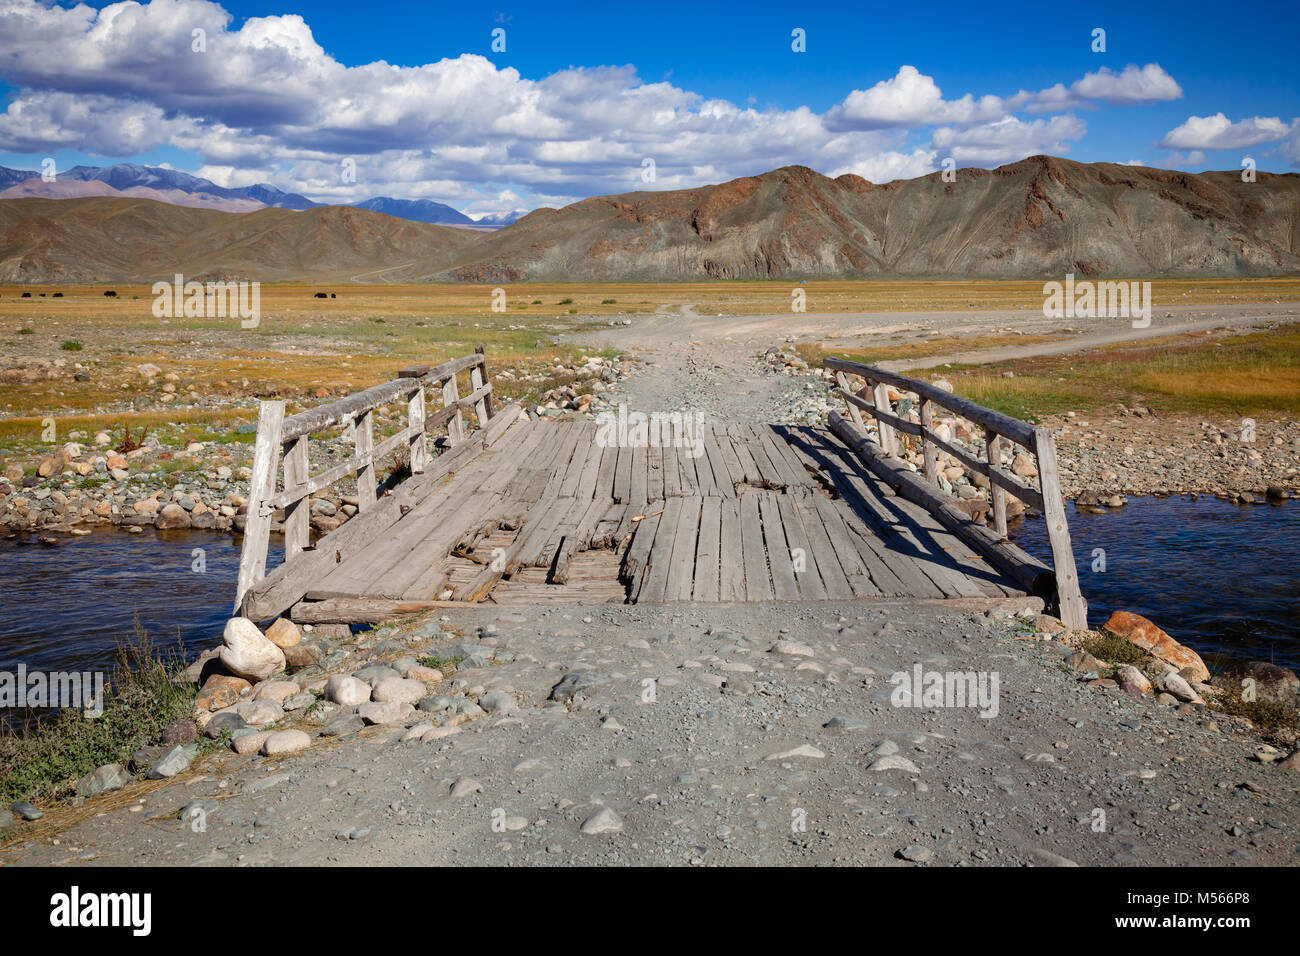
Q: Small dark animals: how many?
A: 6